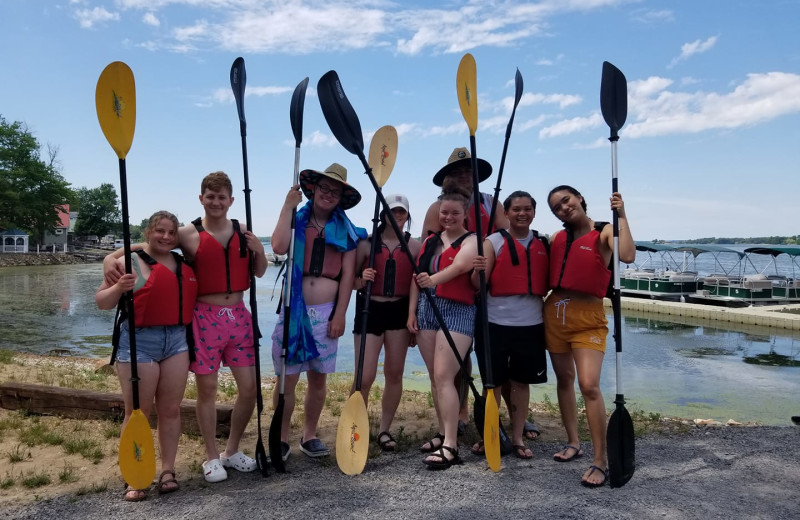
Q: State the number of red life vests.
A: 8